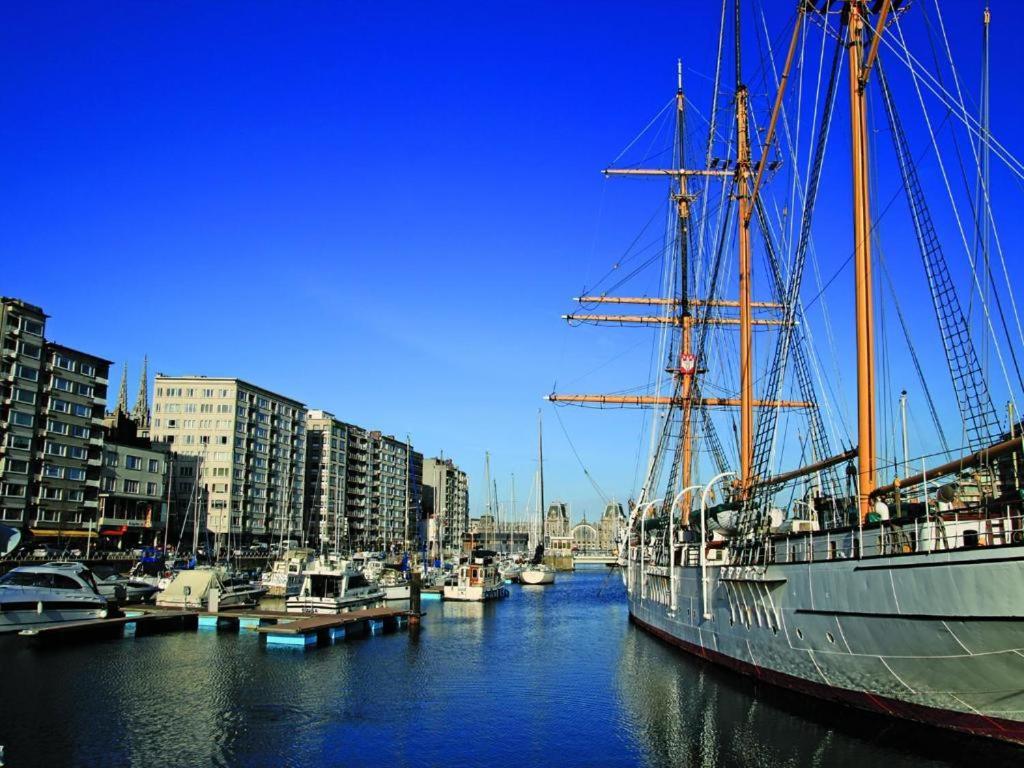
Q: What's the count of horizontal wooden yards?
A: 4